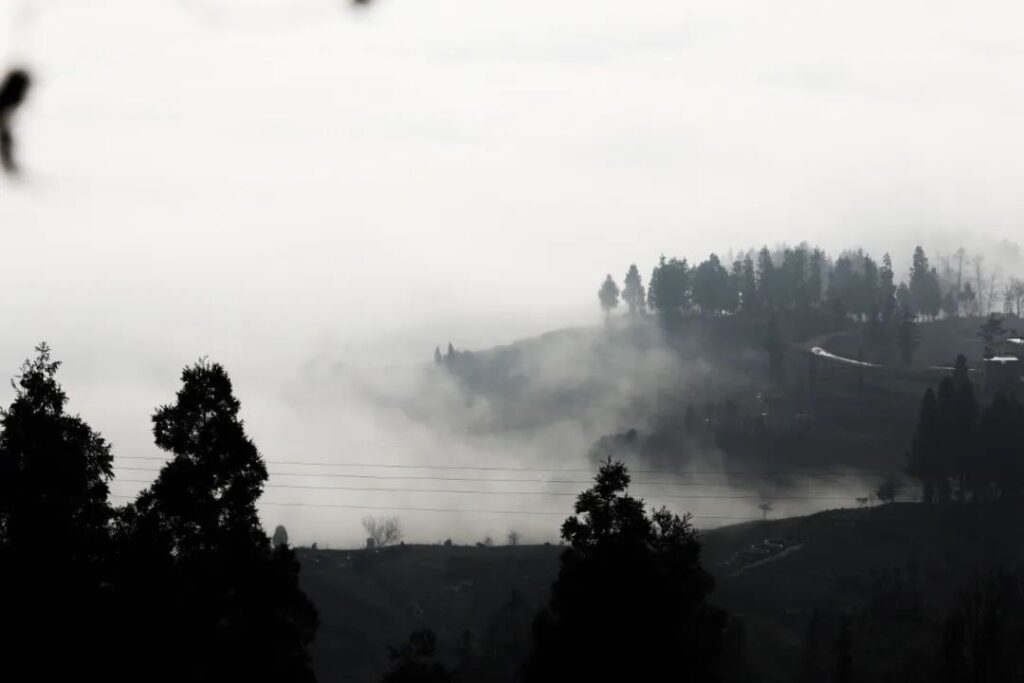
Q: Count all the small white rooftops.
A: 2